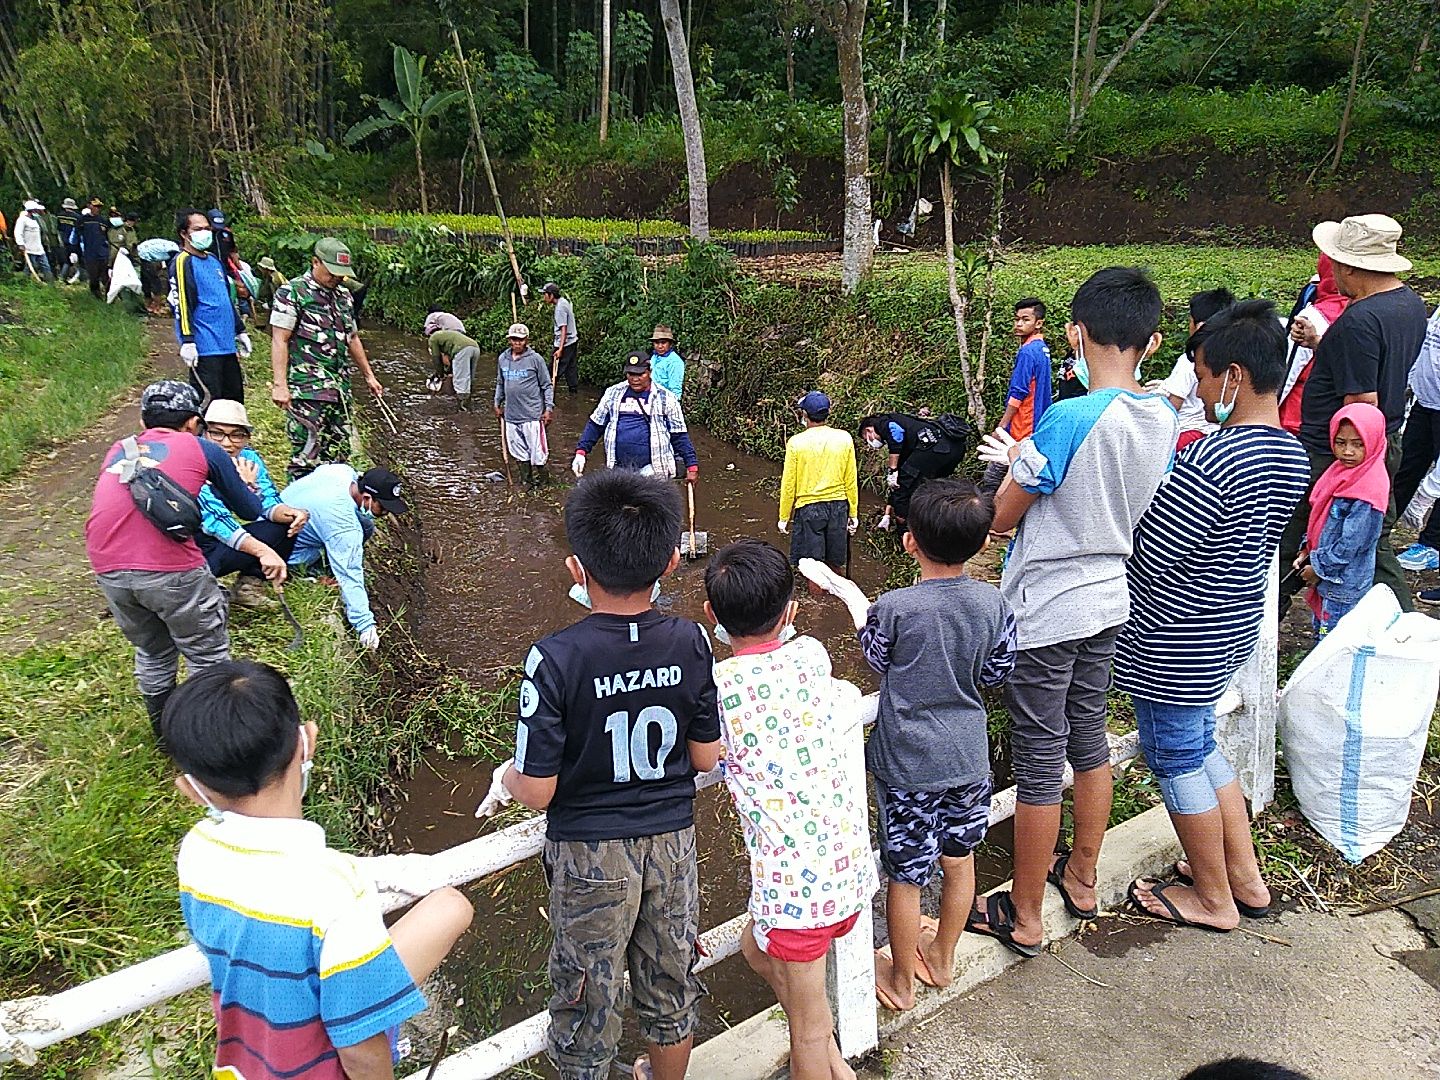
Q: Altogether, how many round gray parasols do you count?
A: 0